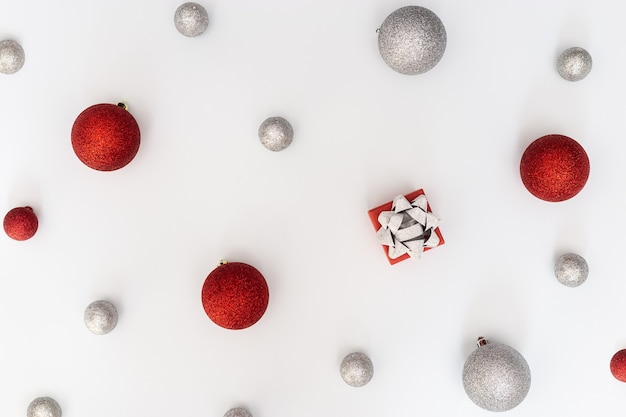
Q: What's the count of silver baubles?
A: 11